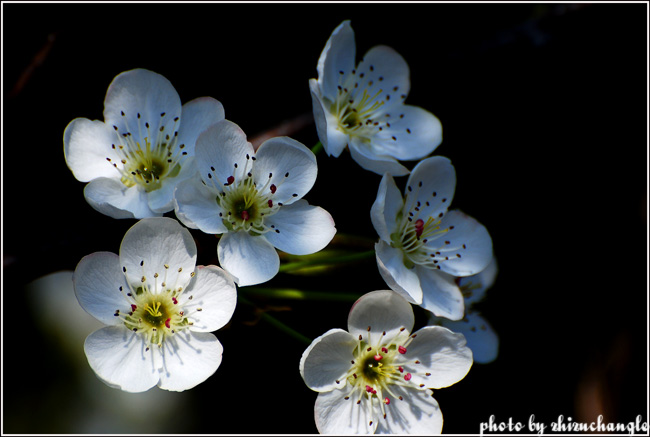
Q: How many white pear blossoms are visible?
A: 7